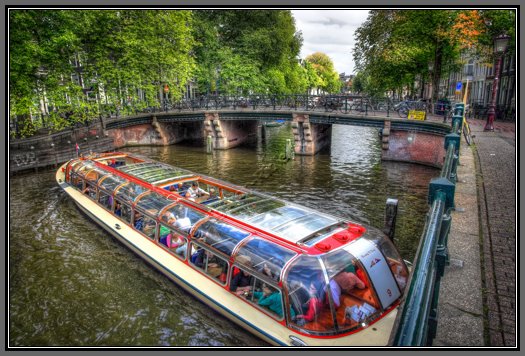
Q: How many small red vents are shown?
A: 3